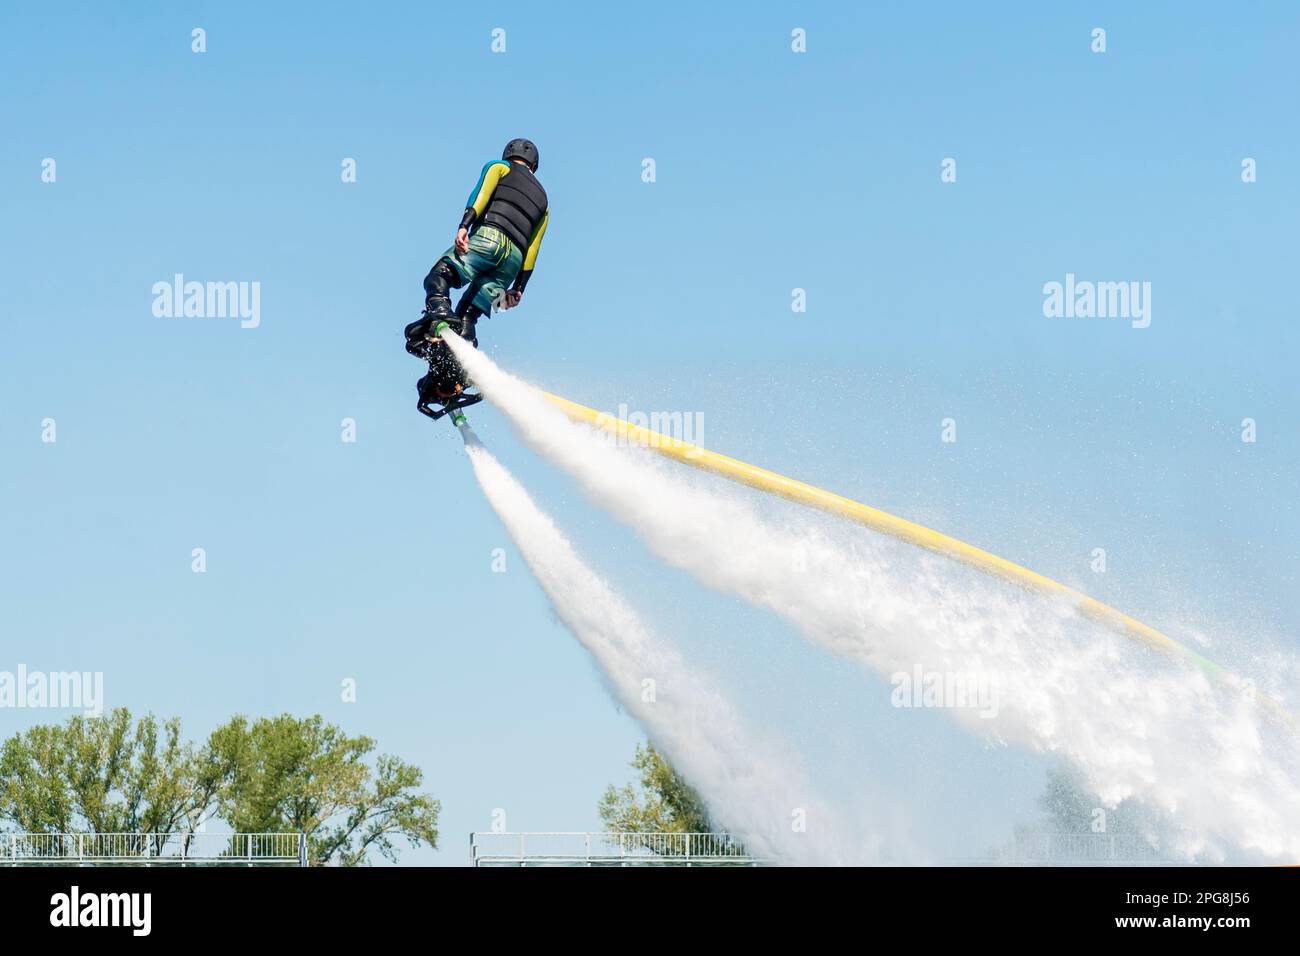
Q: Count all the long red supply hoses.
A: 0